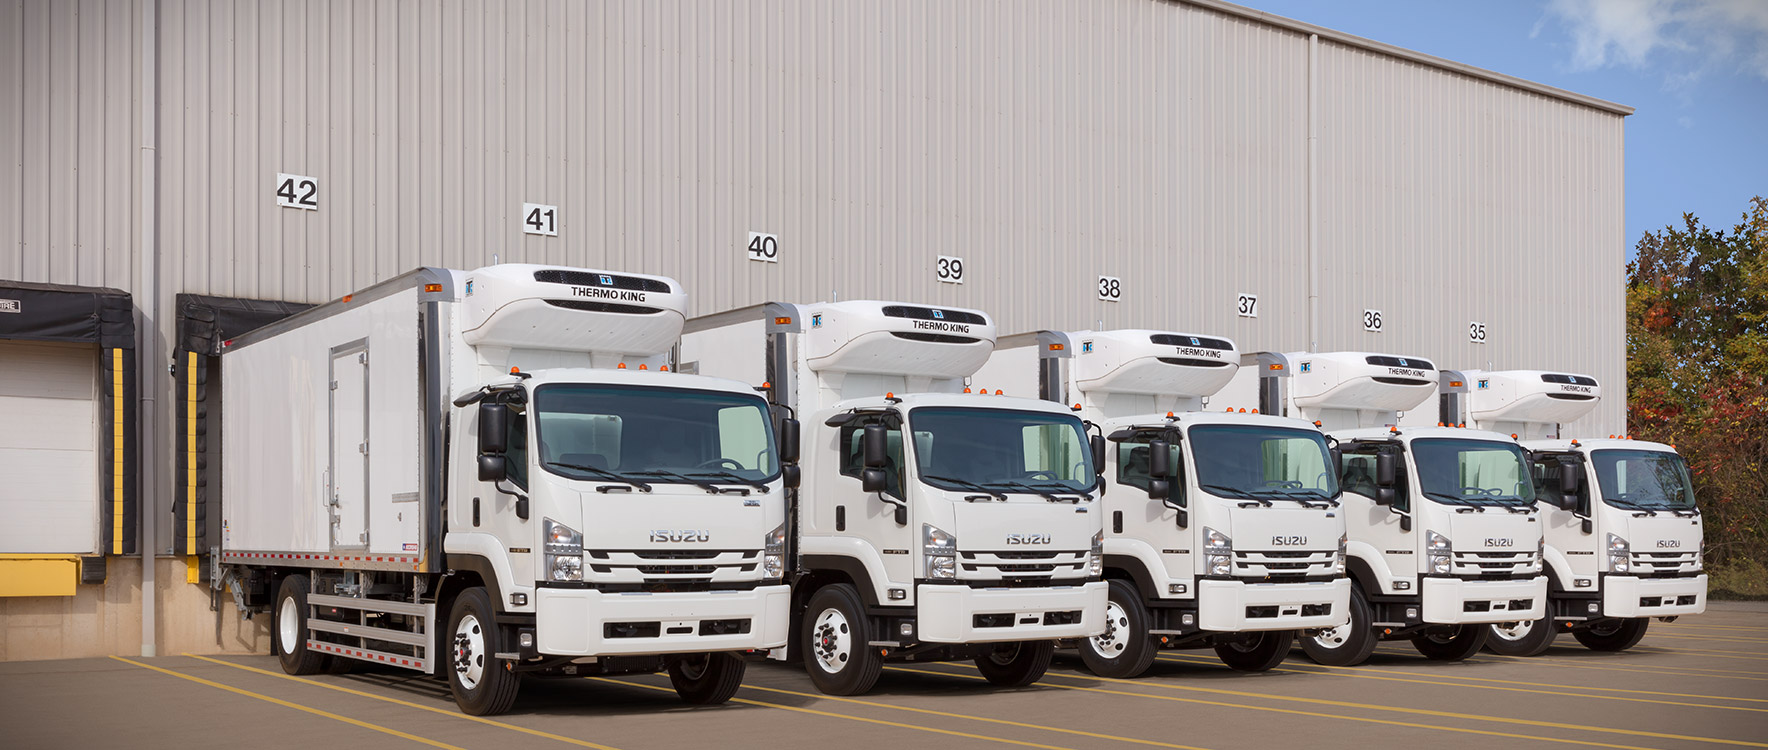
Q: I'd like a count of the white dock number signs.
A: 8